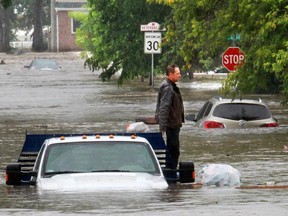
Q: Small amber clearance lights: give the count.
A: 5